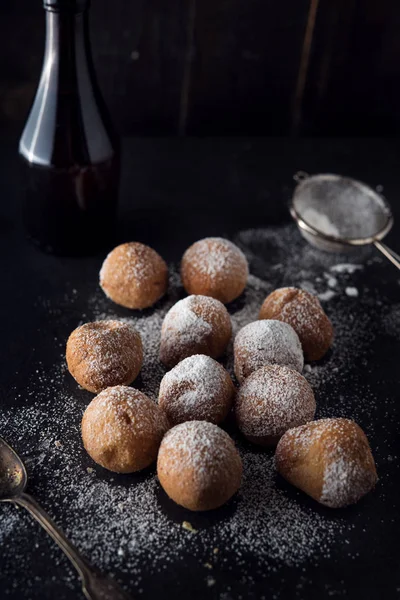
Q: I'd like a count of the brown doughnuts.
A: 11